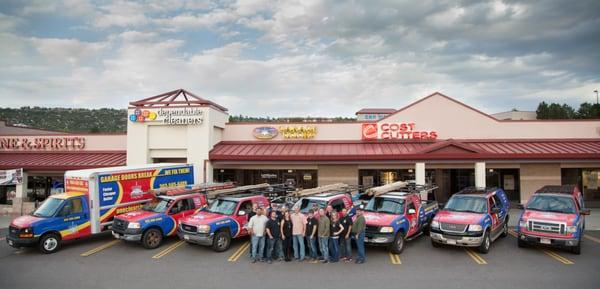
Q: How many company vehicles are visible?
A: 7